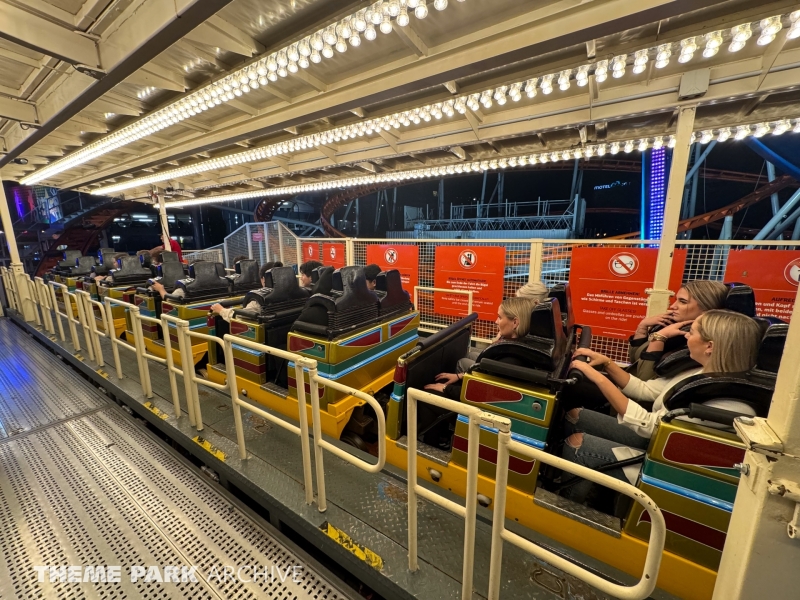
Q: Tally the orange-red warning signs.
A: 6